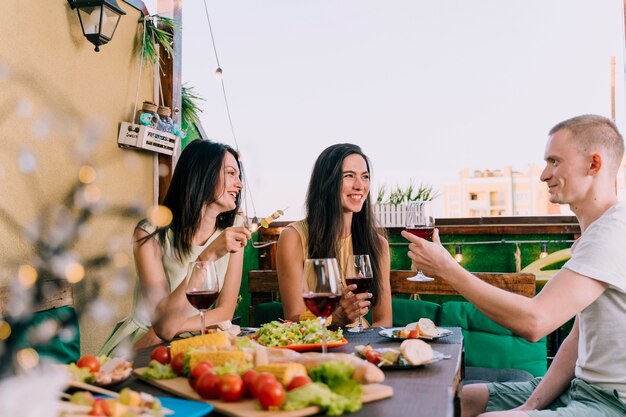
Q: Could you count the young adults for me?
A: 3